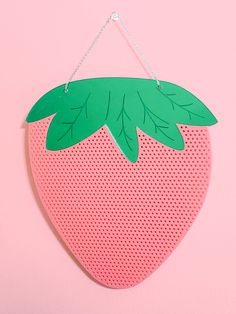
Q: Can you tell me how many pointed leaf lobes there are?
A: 5